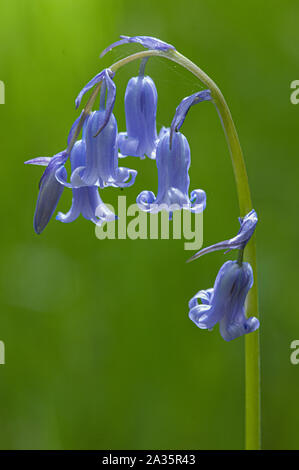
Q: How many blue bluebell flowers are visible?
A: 5